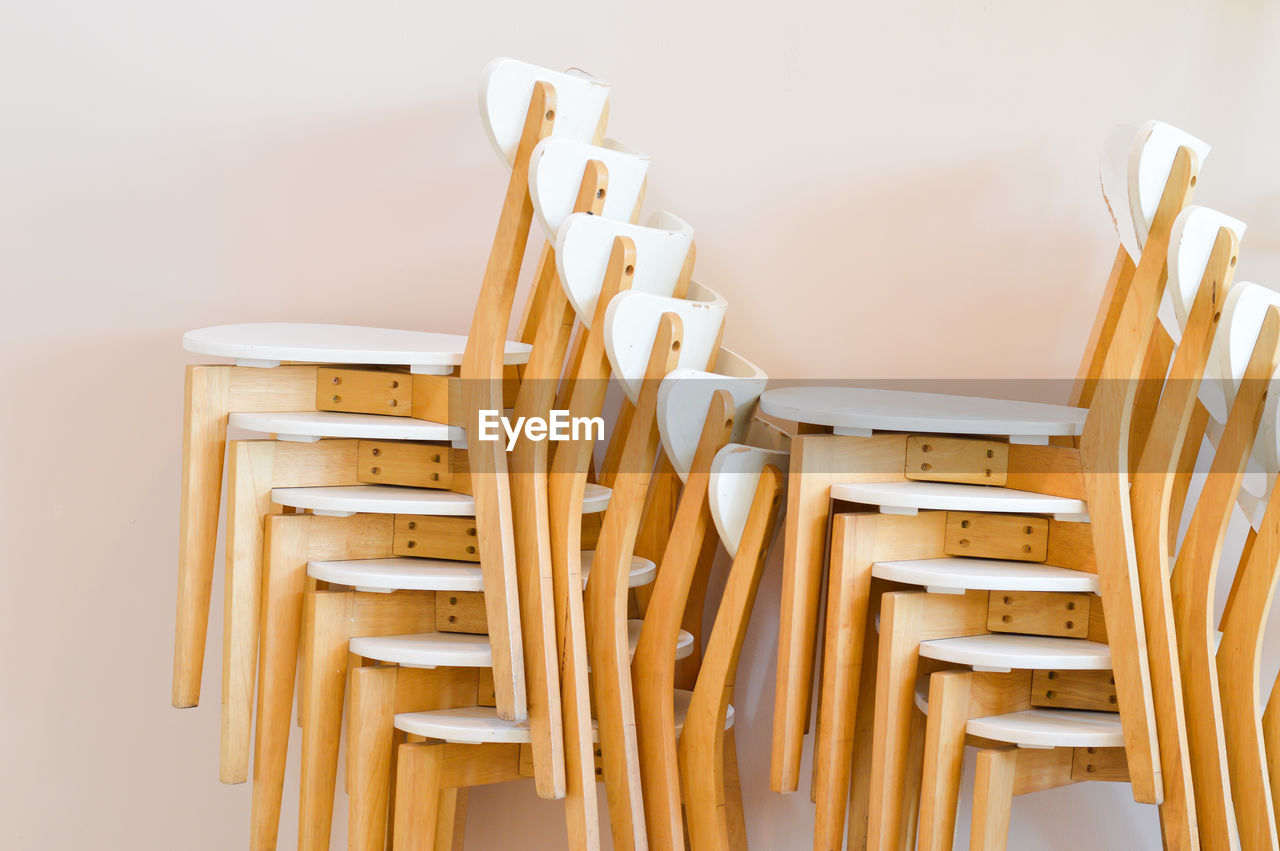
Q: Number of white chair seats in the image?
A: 11